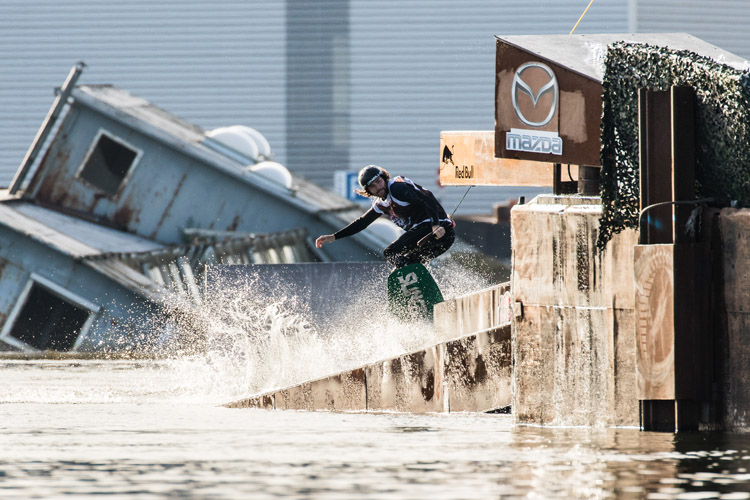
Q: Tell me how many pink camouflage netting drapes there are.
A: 0